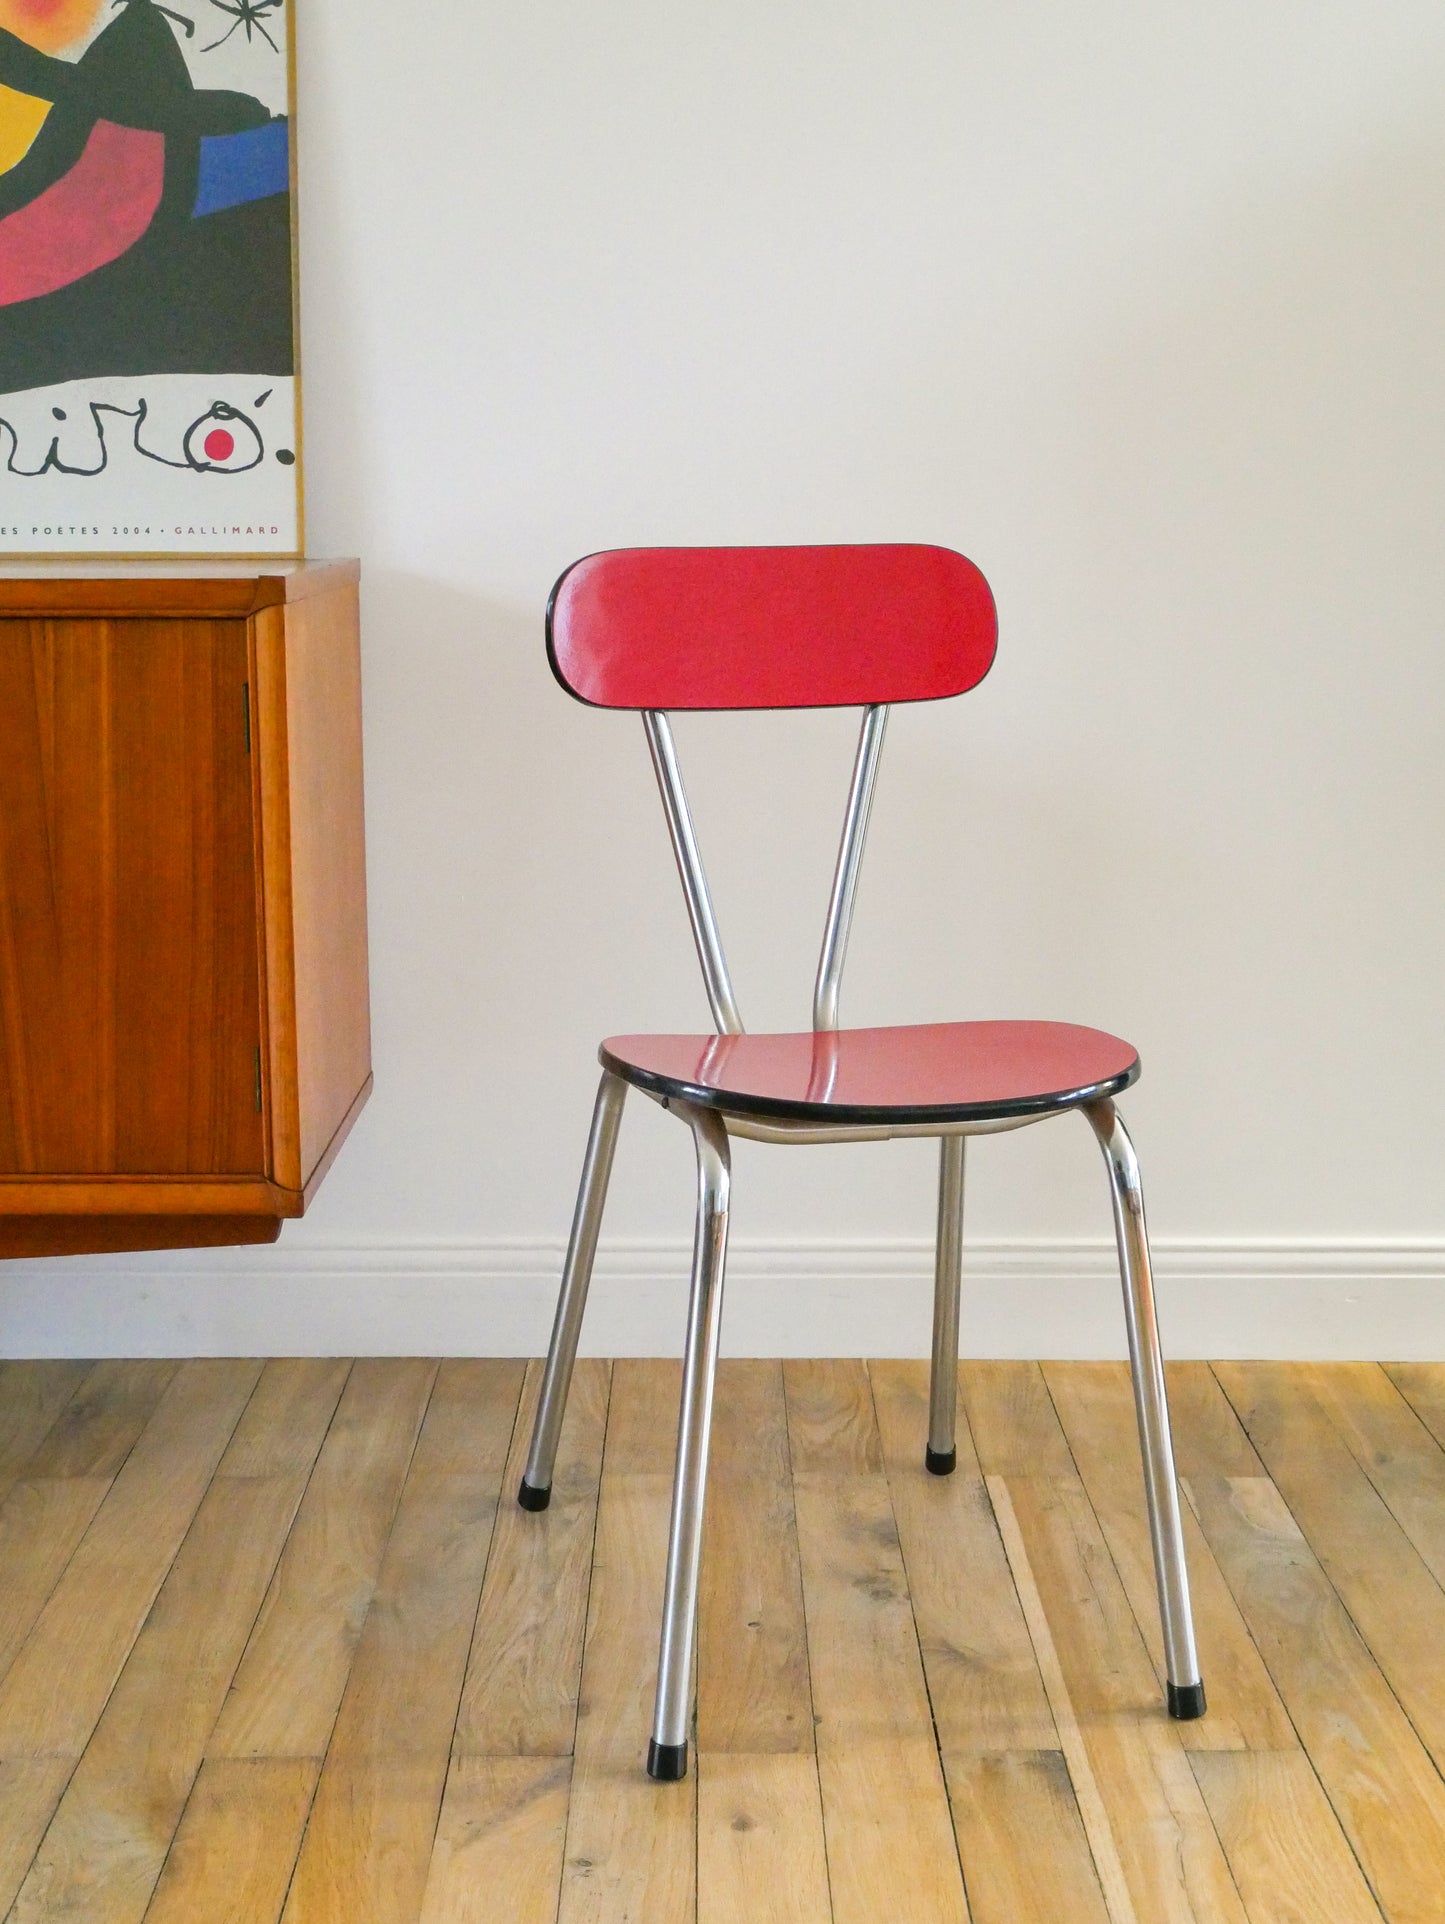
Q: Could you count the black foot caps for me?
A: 4